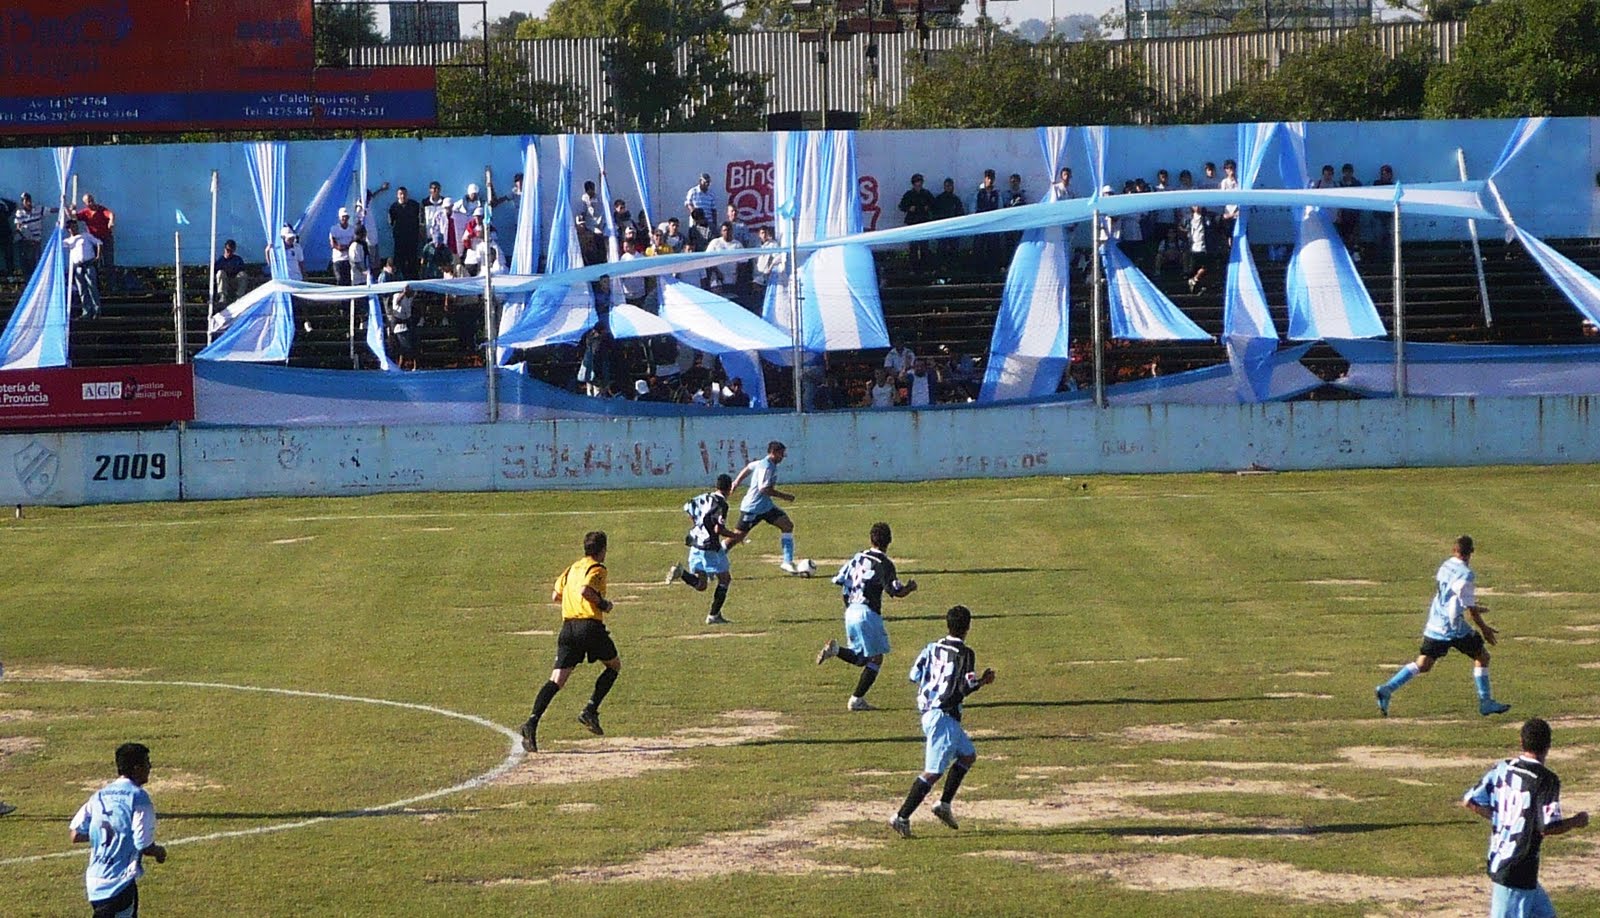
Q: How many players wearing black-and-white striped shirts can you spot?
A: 4